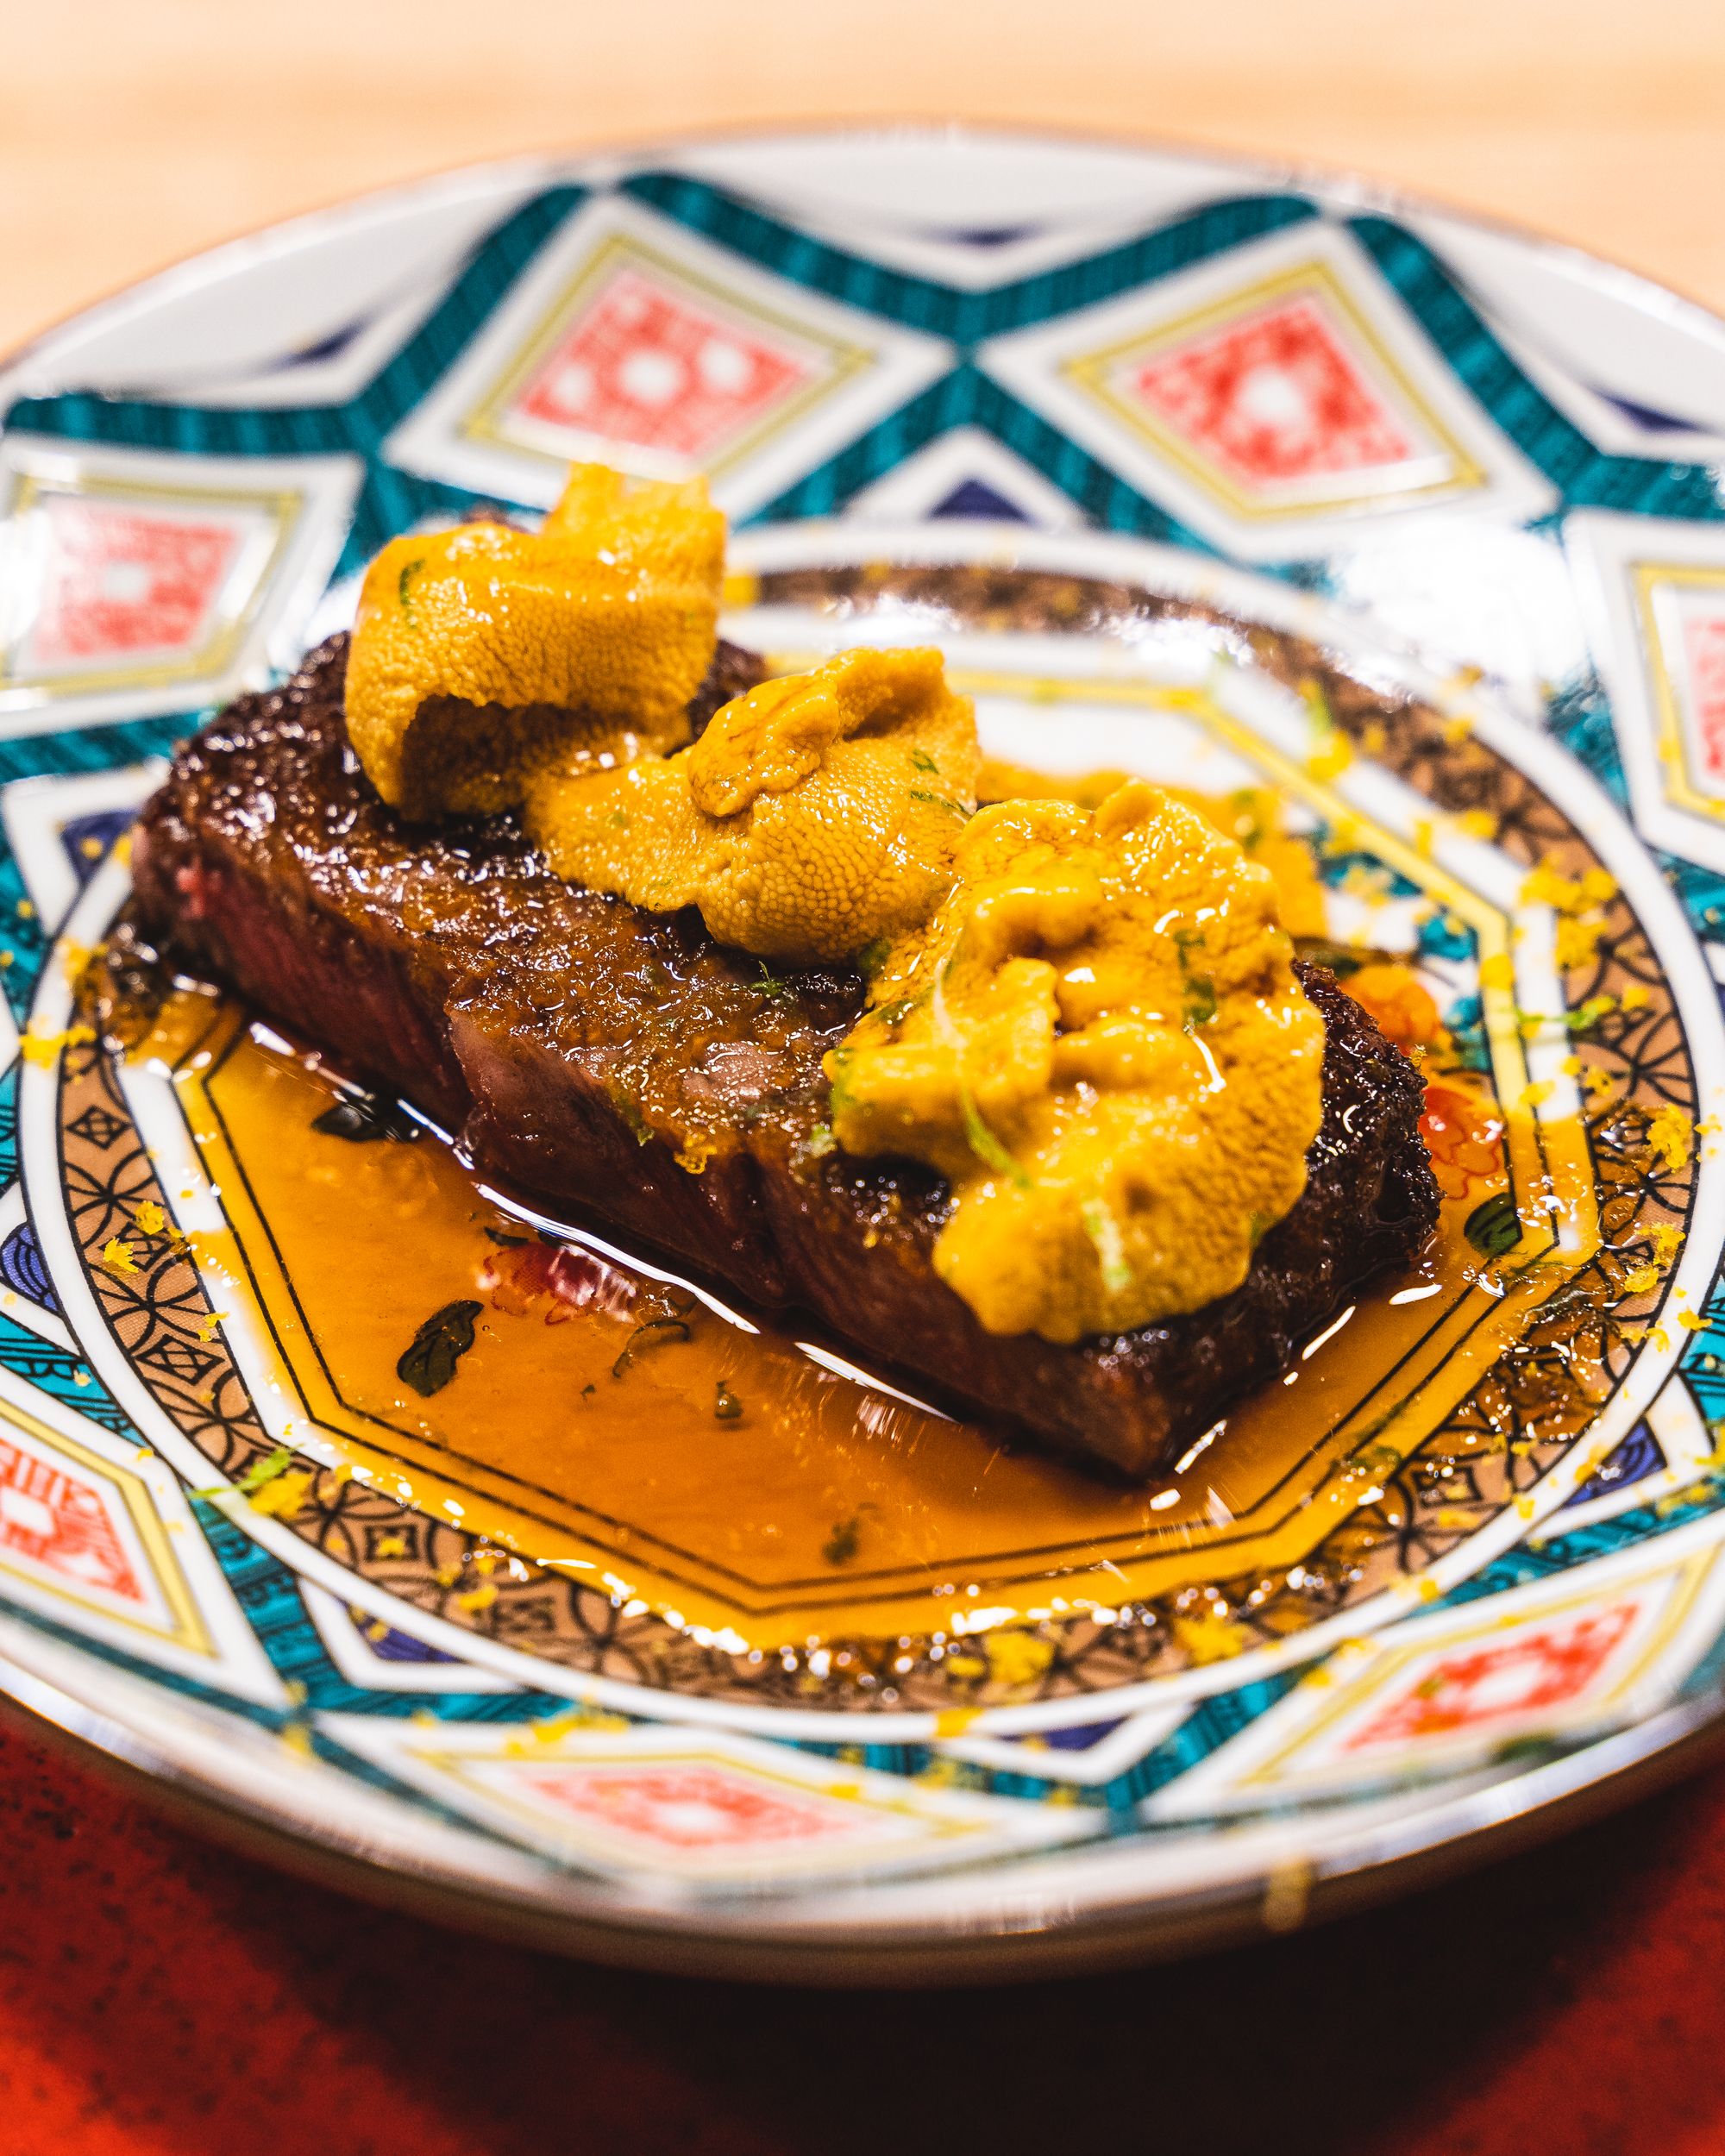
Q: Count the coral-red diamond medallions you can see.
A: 7